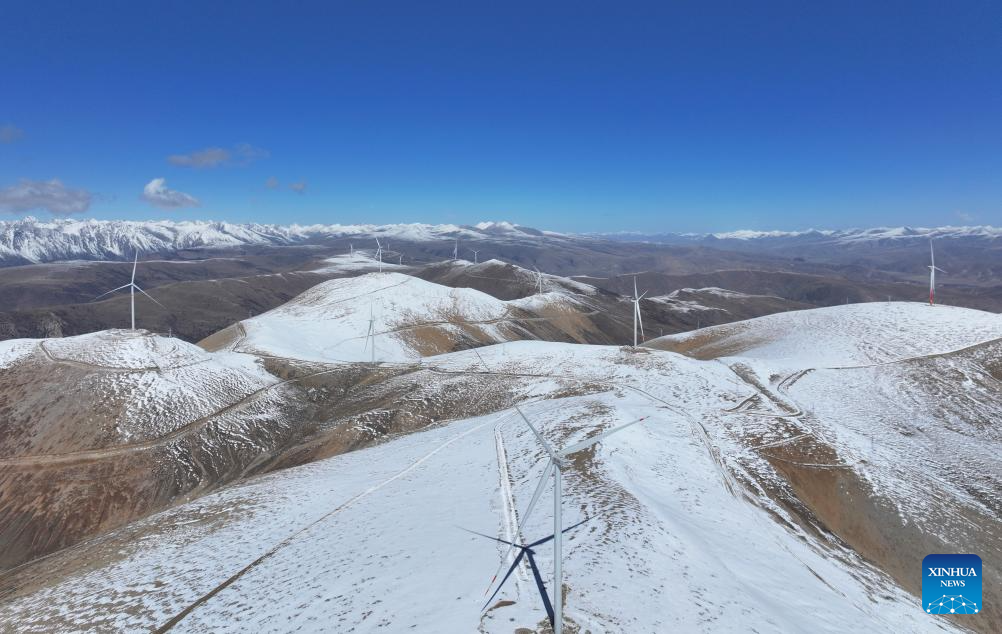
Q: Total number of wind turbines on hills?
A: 12